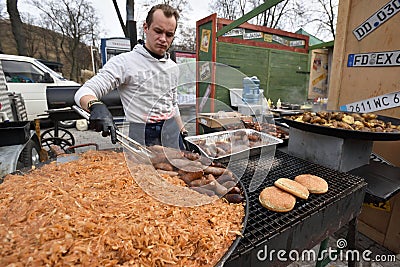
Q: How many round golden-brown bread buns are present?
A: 3